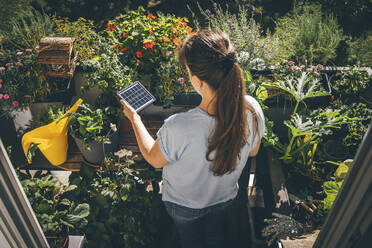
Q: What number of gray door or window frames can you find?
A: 2